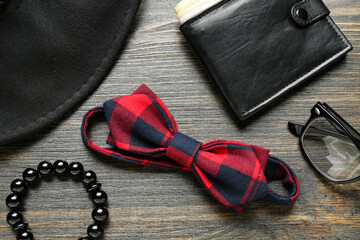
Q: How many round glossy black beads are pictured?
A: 13